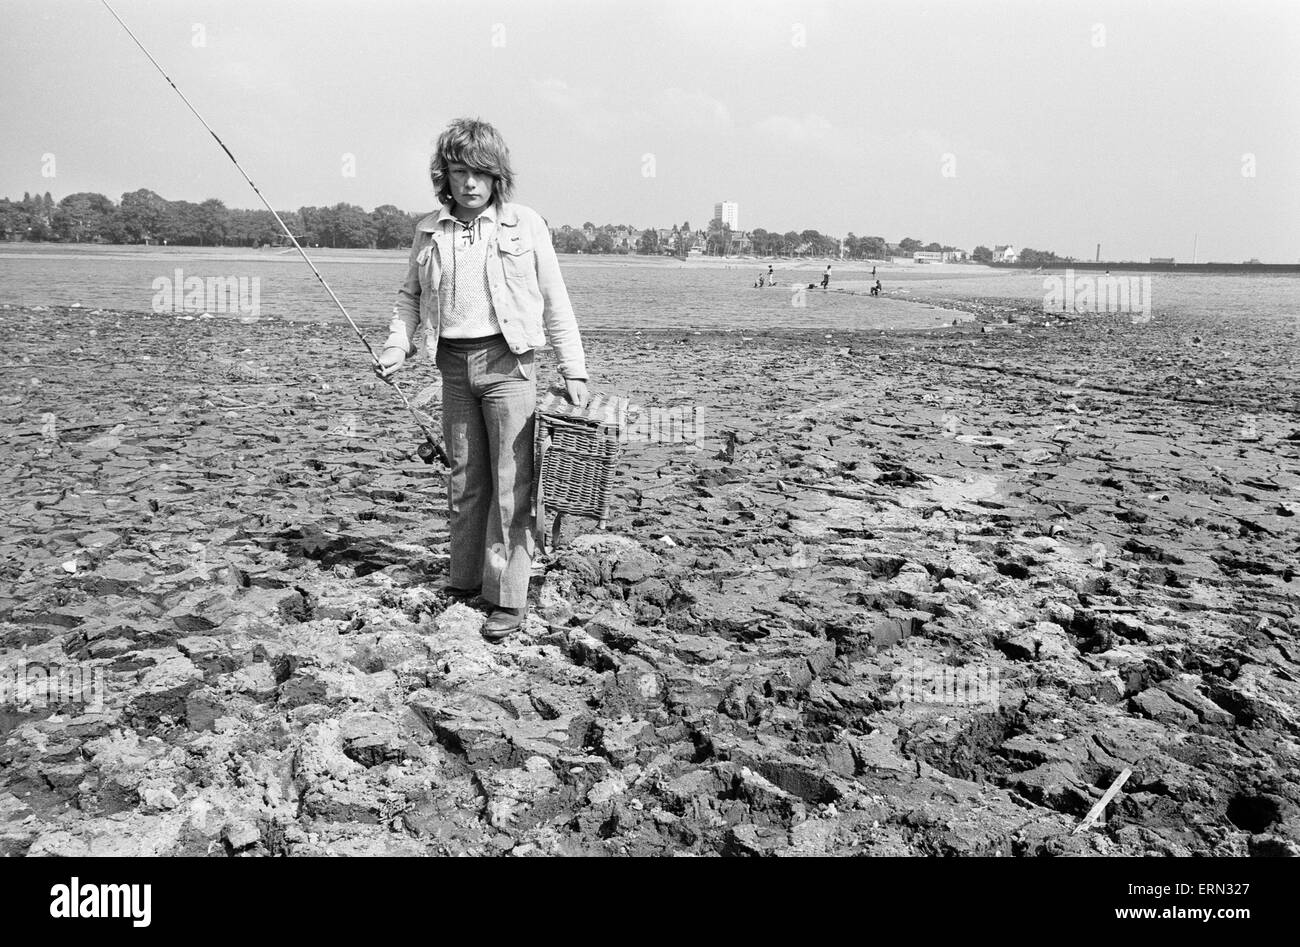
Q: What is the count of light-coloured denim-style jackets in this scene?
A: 1